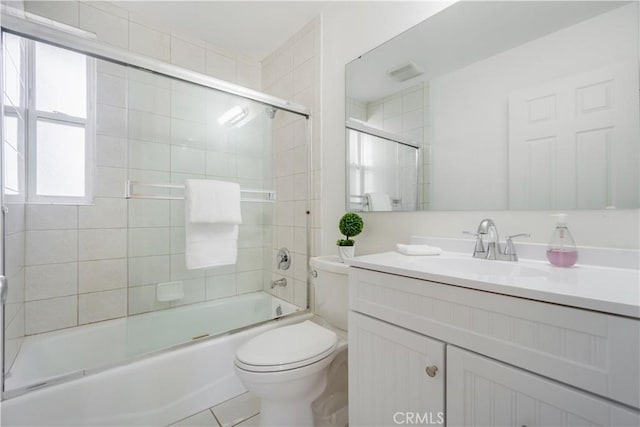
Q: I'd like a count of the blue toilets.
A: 0